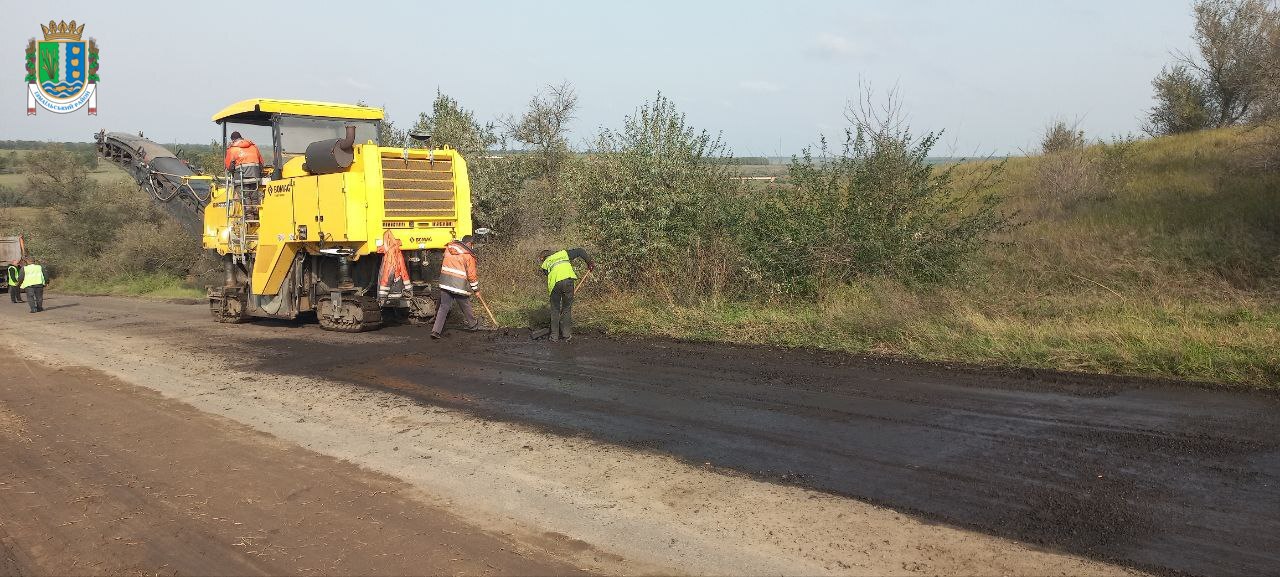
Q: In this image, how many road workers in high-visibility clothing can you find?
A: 5